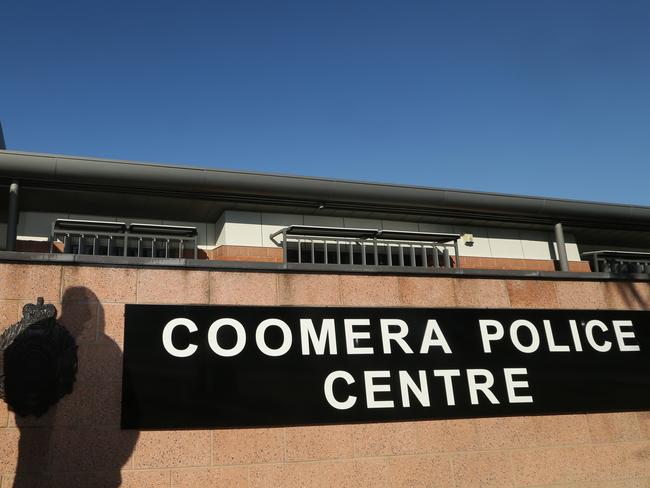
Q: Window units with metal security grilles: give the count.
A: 3